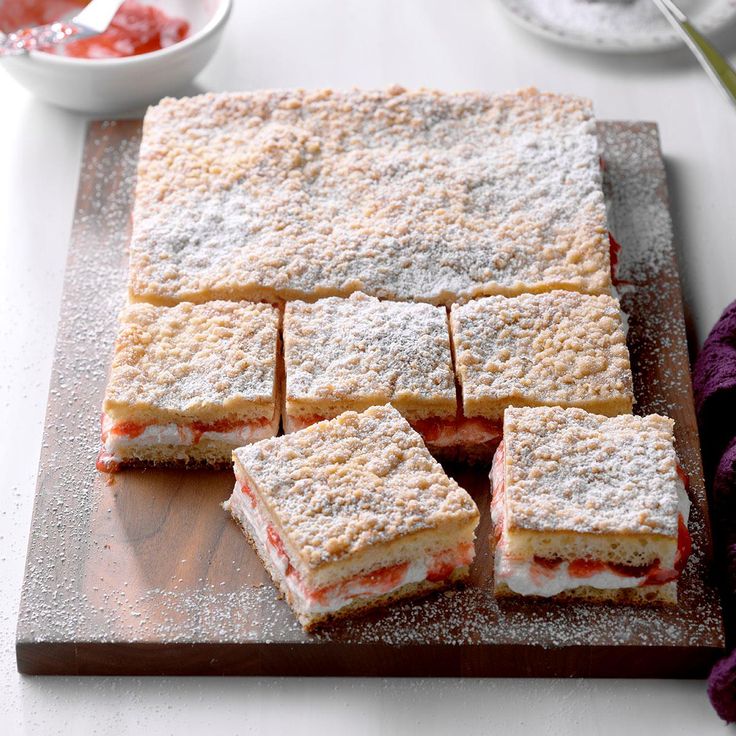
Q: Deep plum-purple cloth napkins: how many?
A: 1